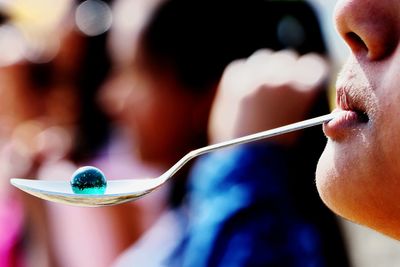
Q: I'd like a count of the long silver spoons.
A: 1